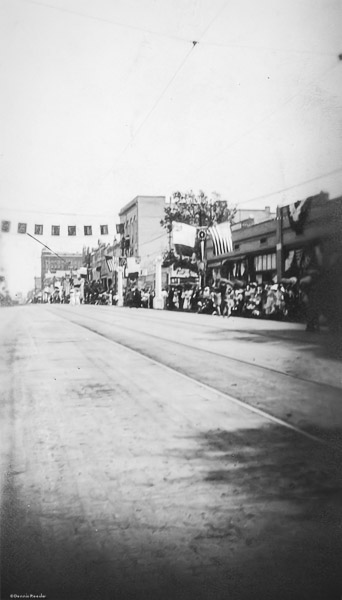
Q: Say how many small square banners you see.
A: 8